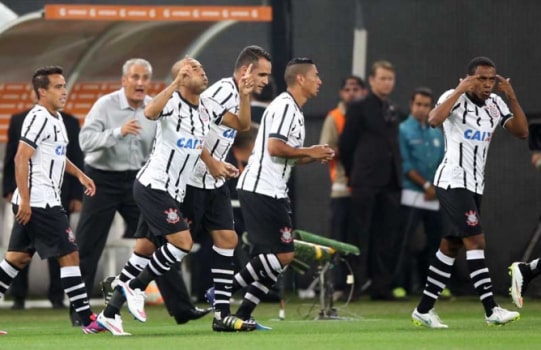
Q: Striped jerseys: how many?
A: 5